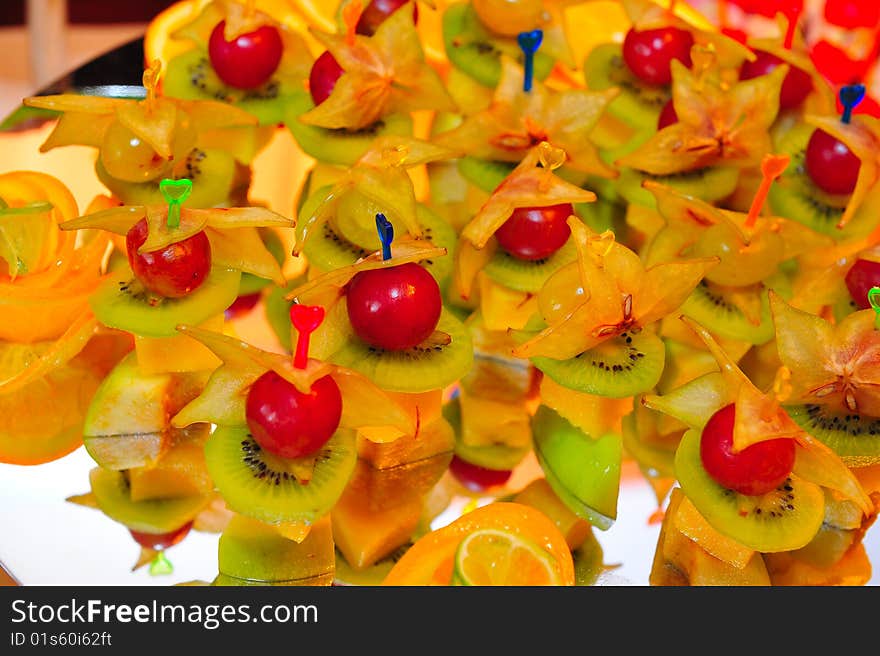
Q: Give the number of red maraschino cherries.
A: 13